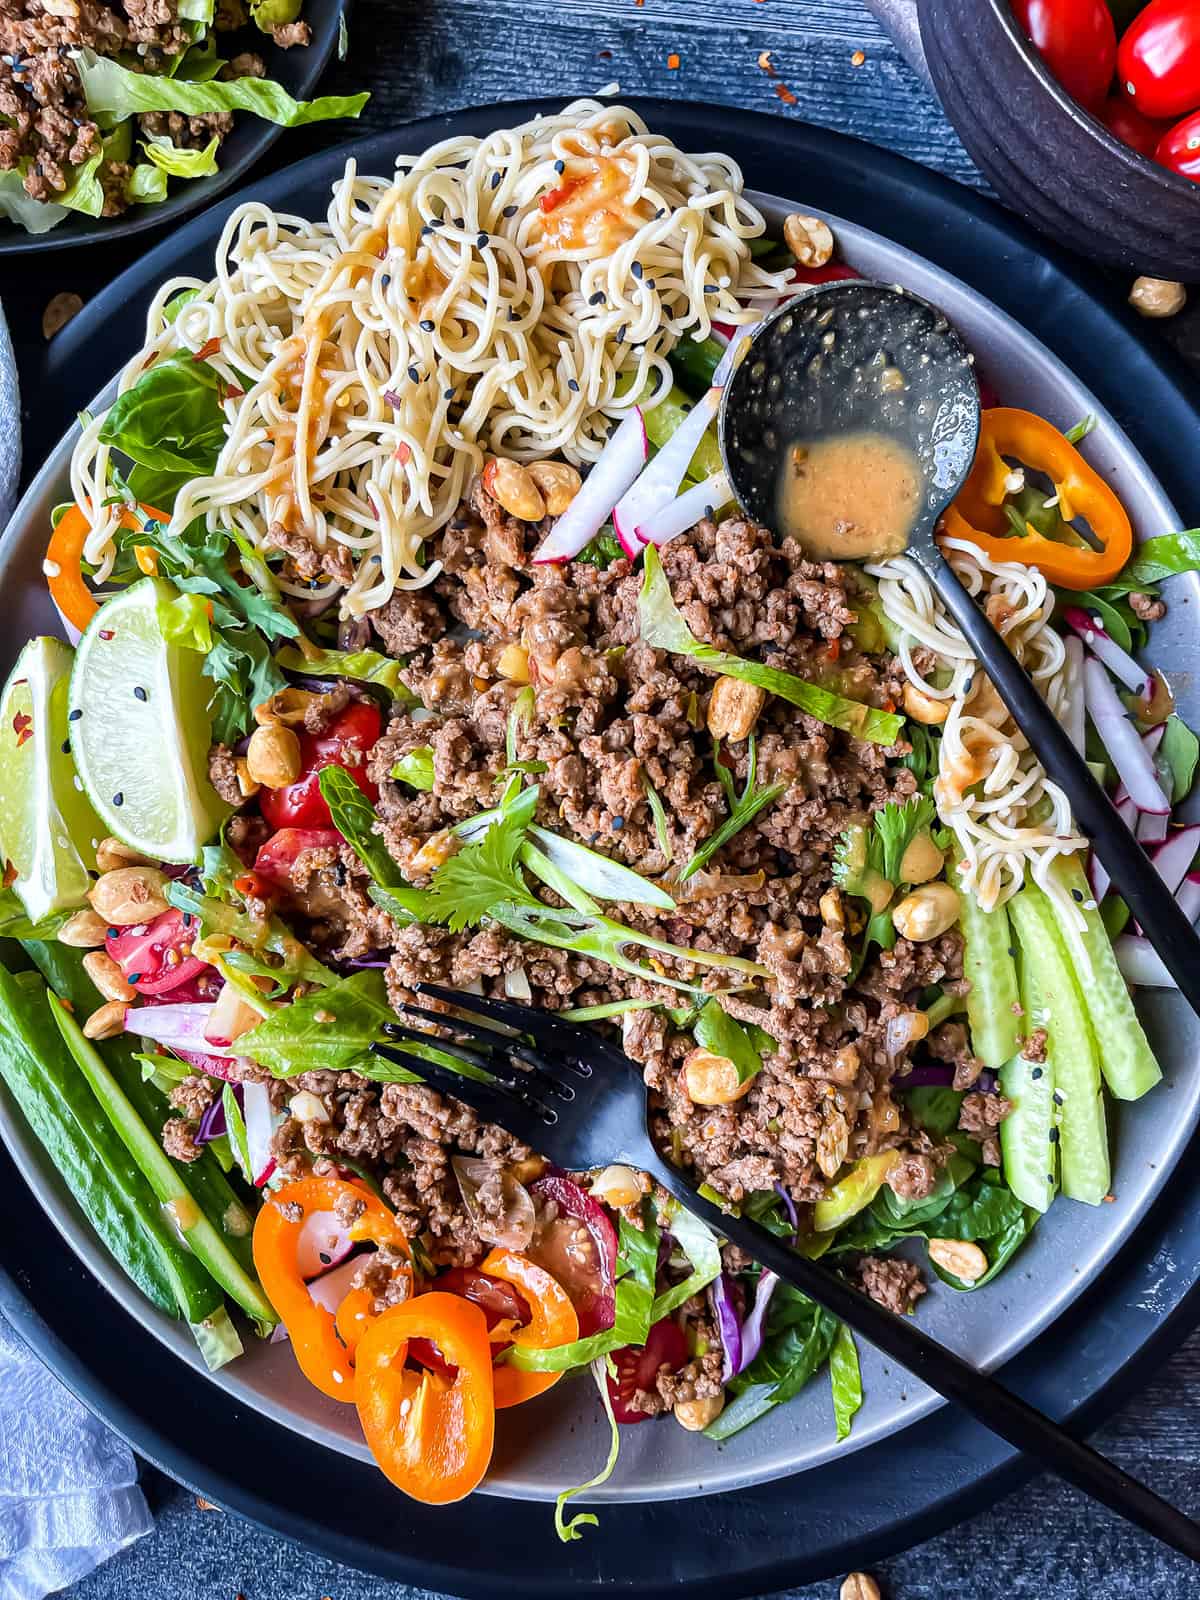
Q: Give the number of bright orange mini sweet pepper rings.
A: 5